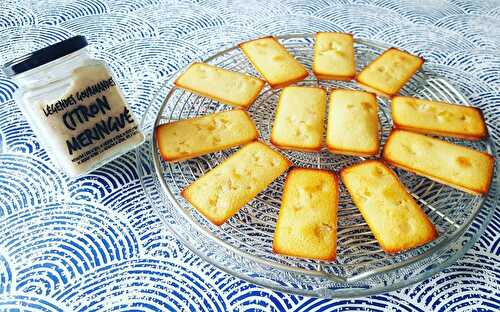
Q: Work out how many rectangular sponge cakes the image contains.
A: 12